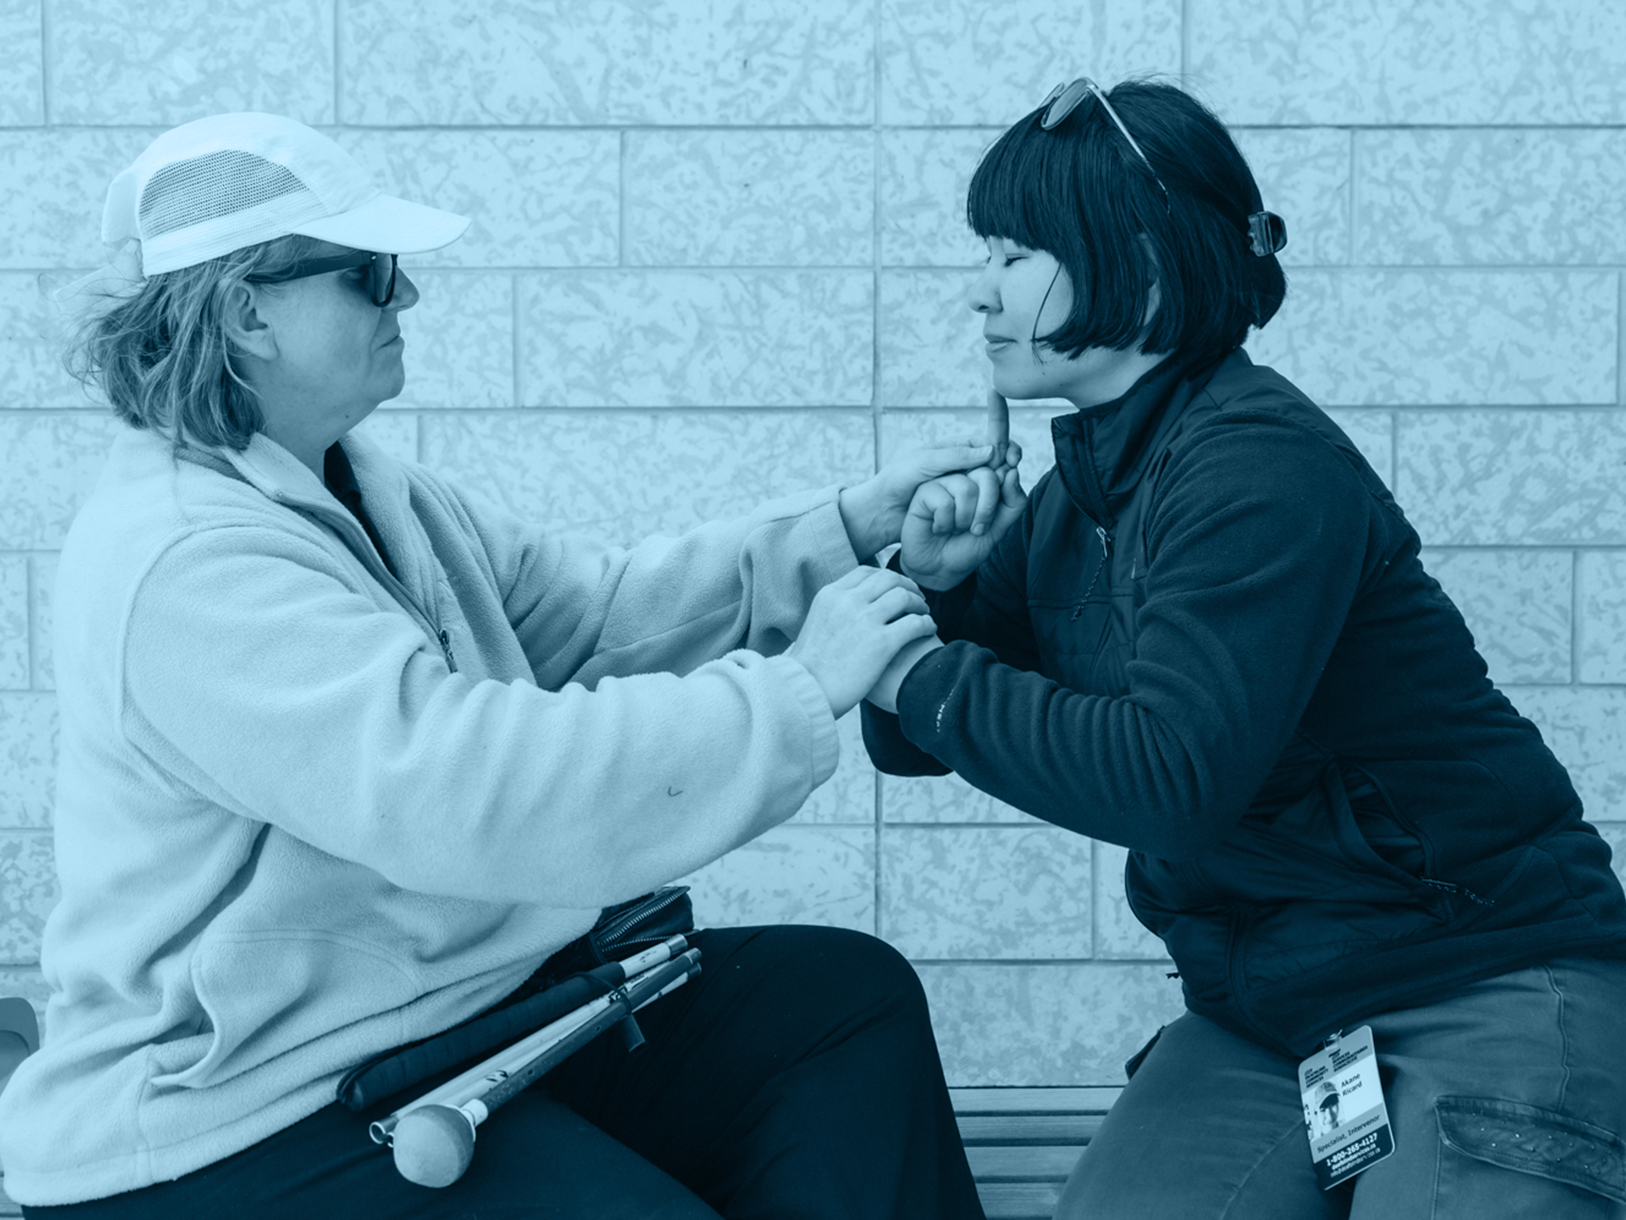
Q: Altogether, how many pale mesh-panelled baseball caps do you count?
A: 1